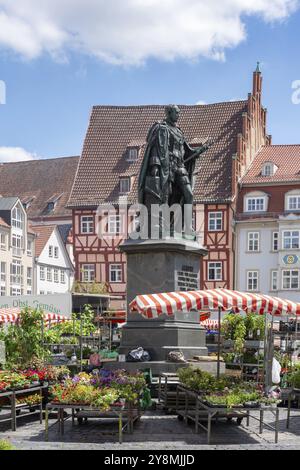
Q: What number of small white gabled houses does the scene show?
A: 1